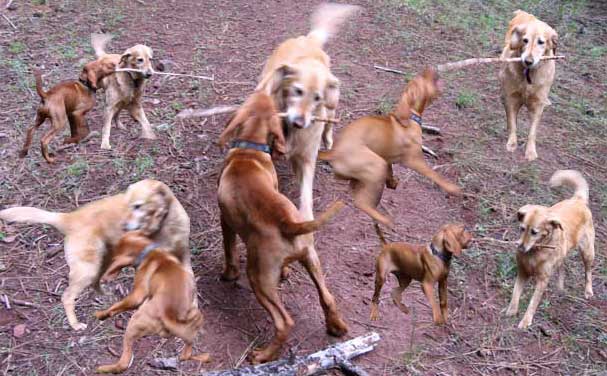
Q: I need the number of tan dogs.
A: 5